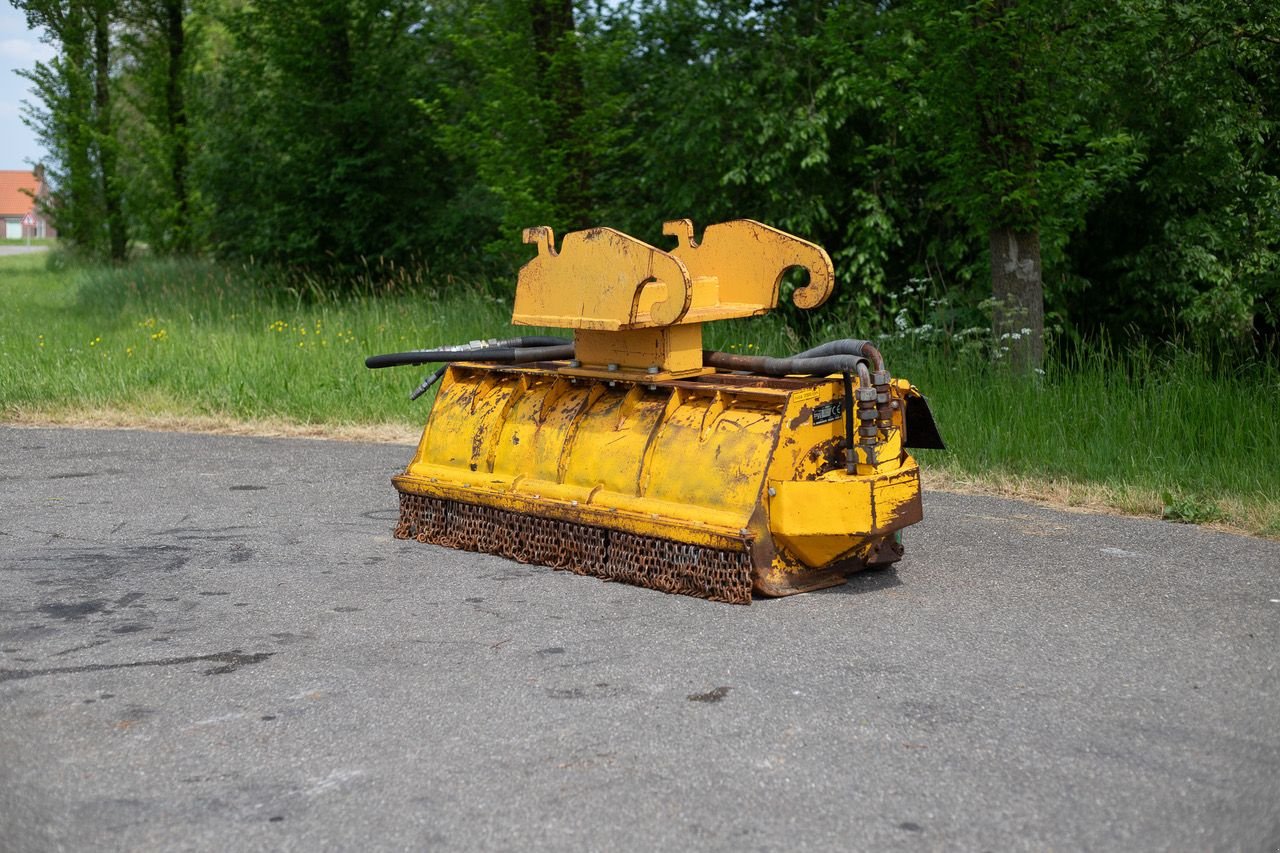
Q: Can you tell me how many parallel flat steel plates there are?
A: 2